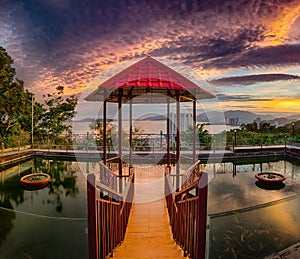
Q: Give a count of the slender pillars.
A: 6